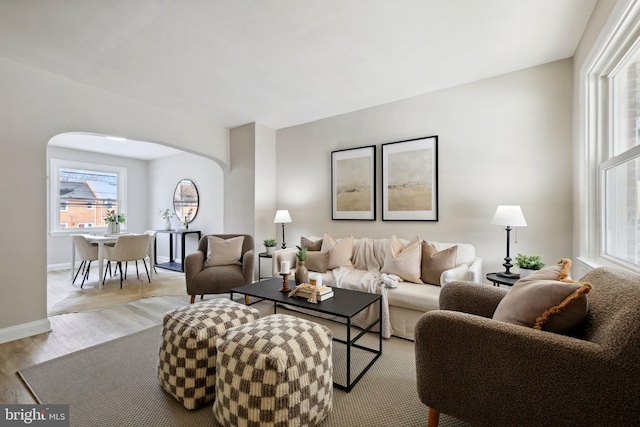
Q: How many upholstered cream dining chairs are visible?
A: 3